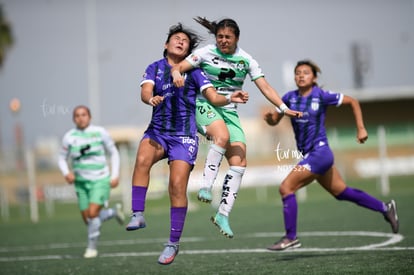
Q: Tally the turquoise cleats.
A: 2